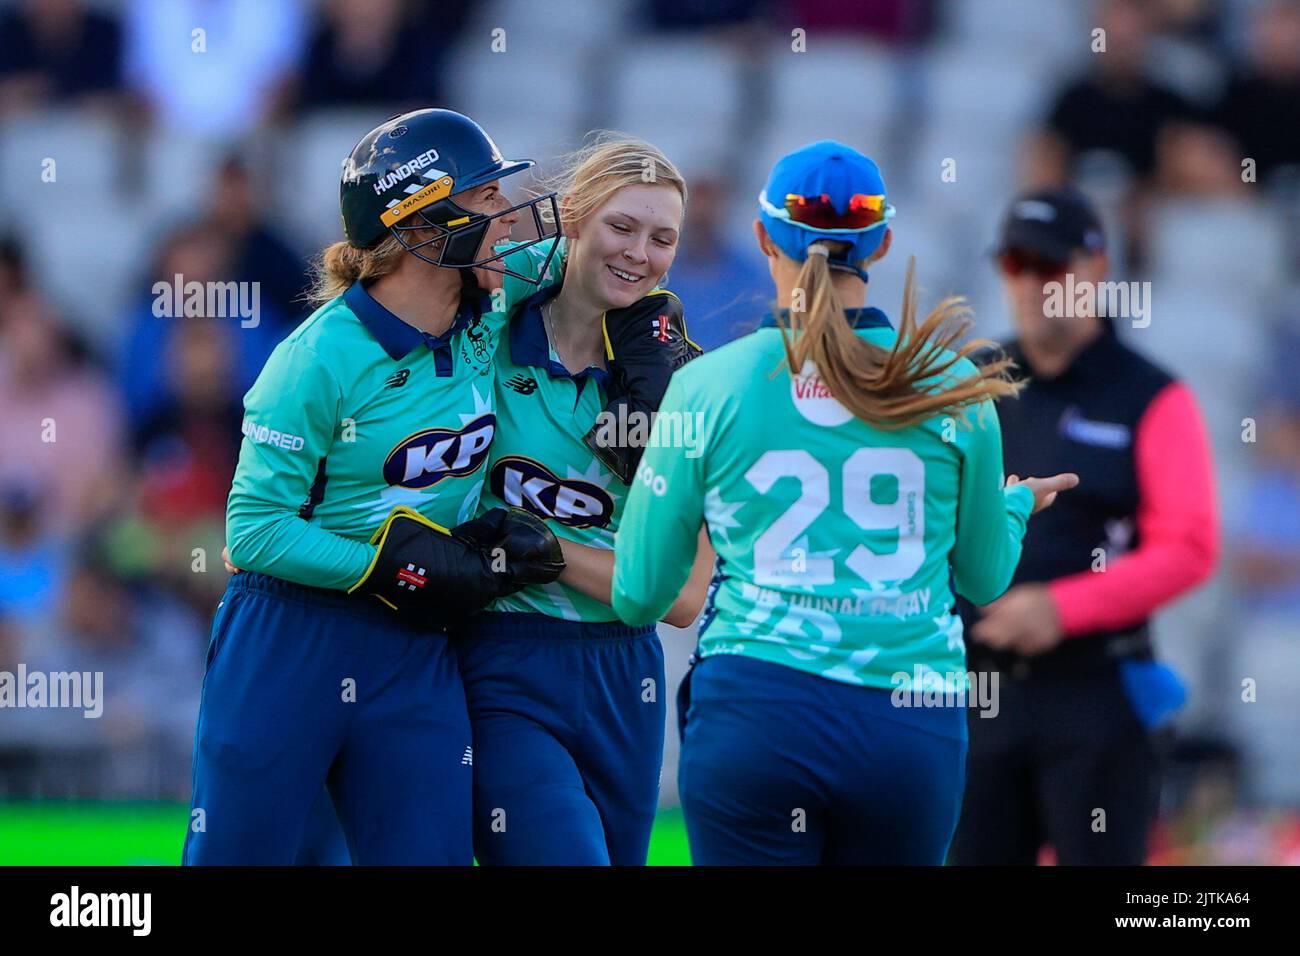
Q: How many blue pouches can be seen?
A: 1